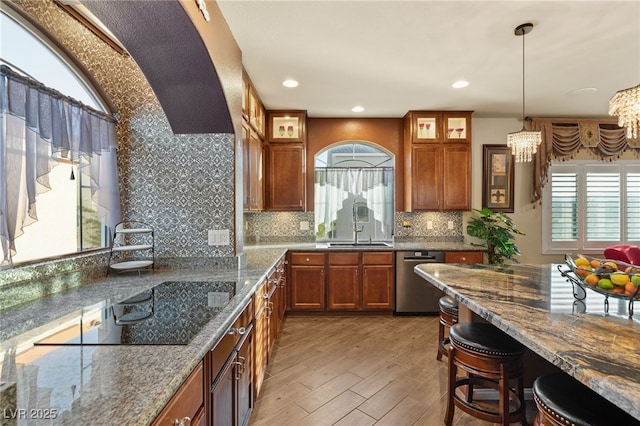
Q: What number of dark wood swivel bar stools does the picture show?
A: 3